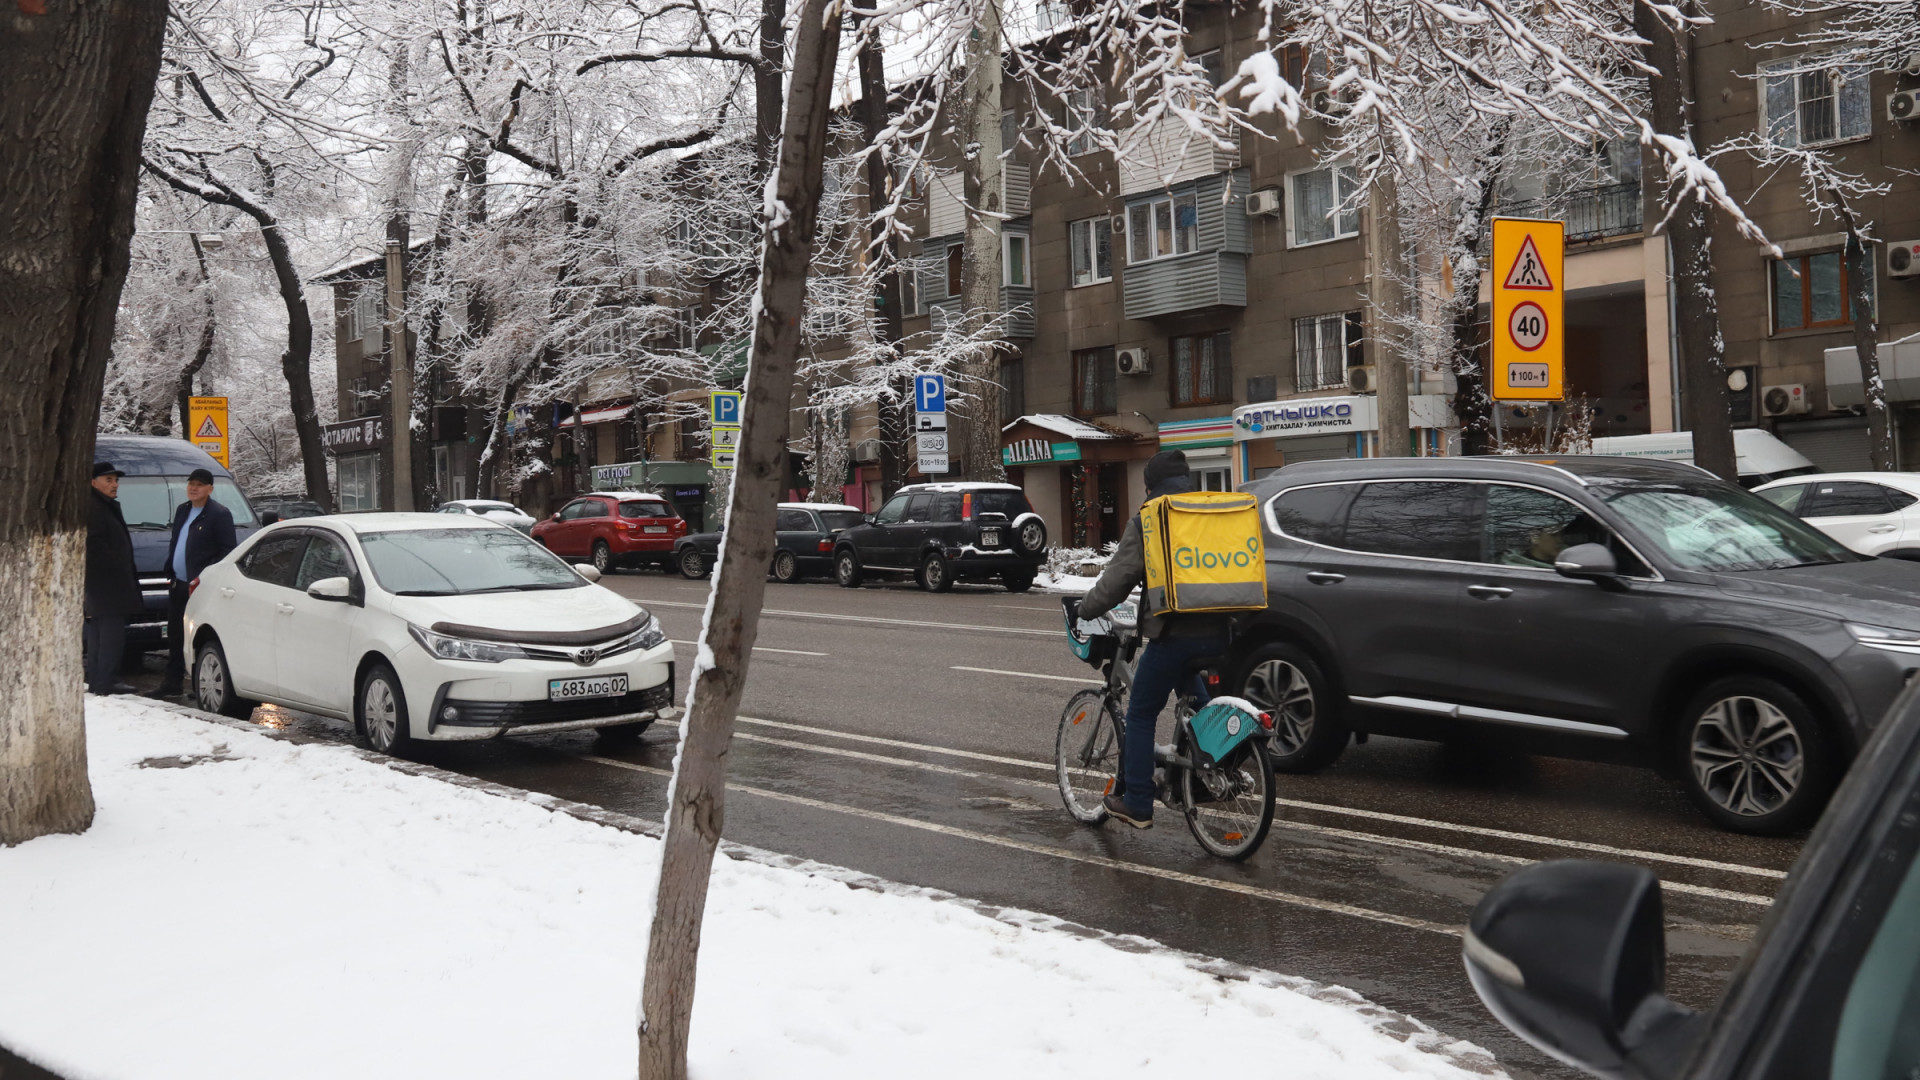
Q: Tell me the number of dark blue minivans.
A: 1